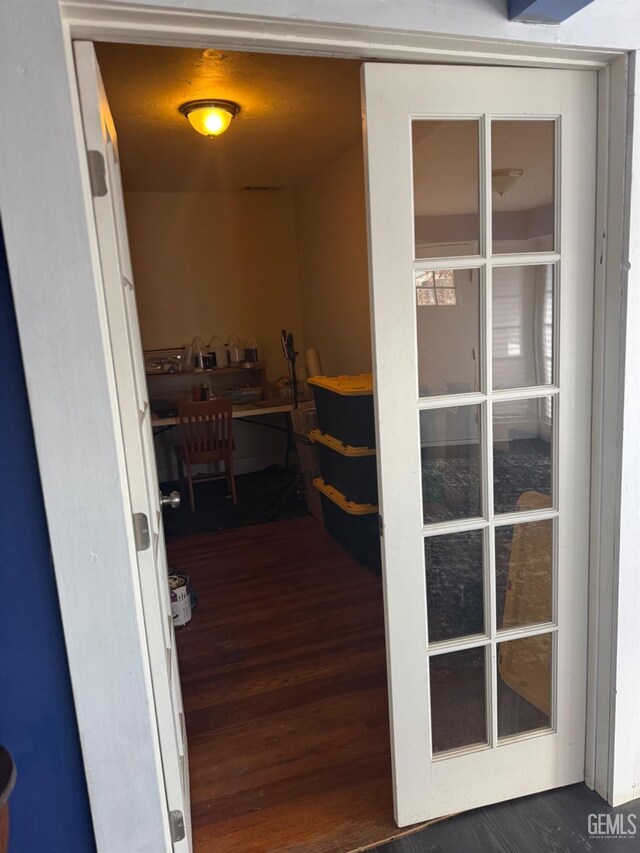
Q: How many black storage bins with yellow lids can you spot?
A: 3